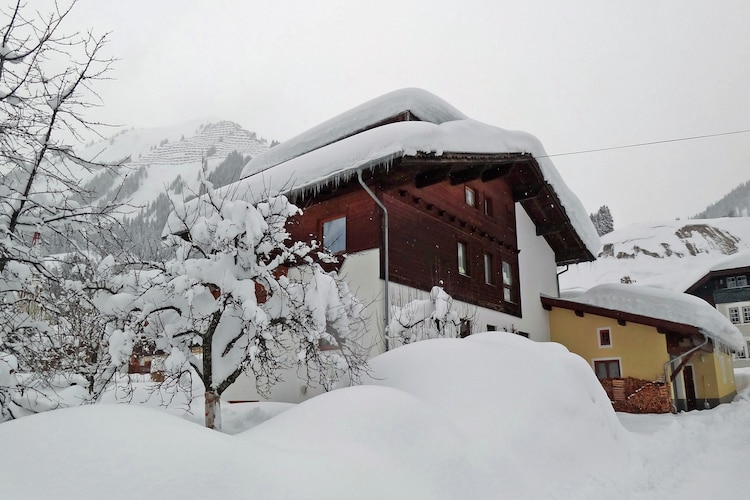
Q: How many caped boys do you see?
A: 0